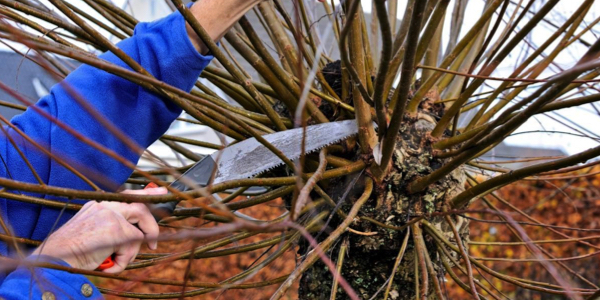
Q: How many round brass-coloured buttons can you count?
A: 2